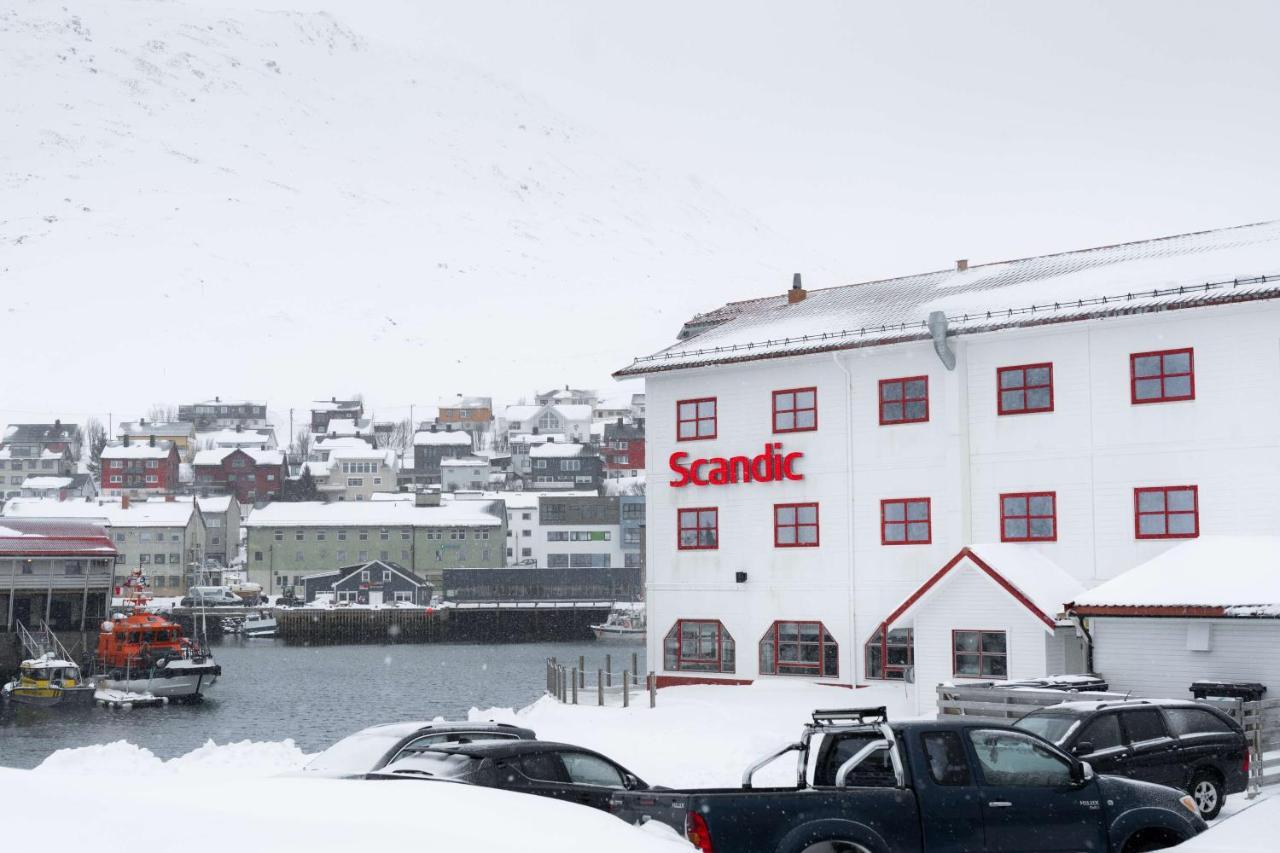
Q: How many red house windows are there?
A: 14